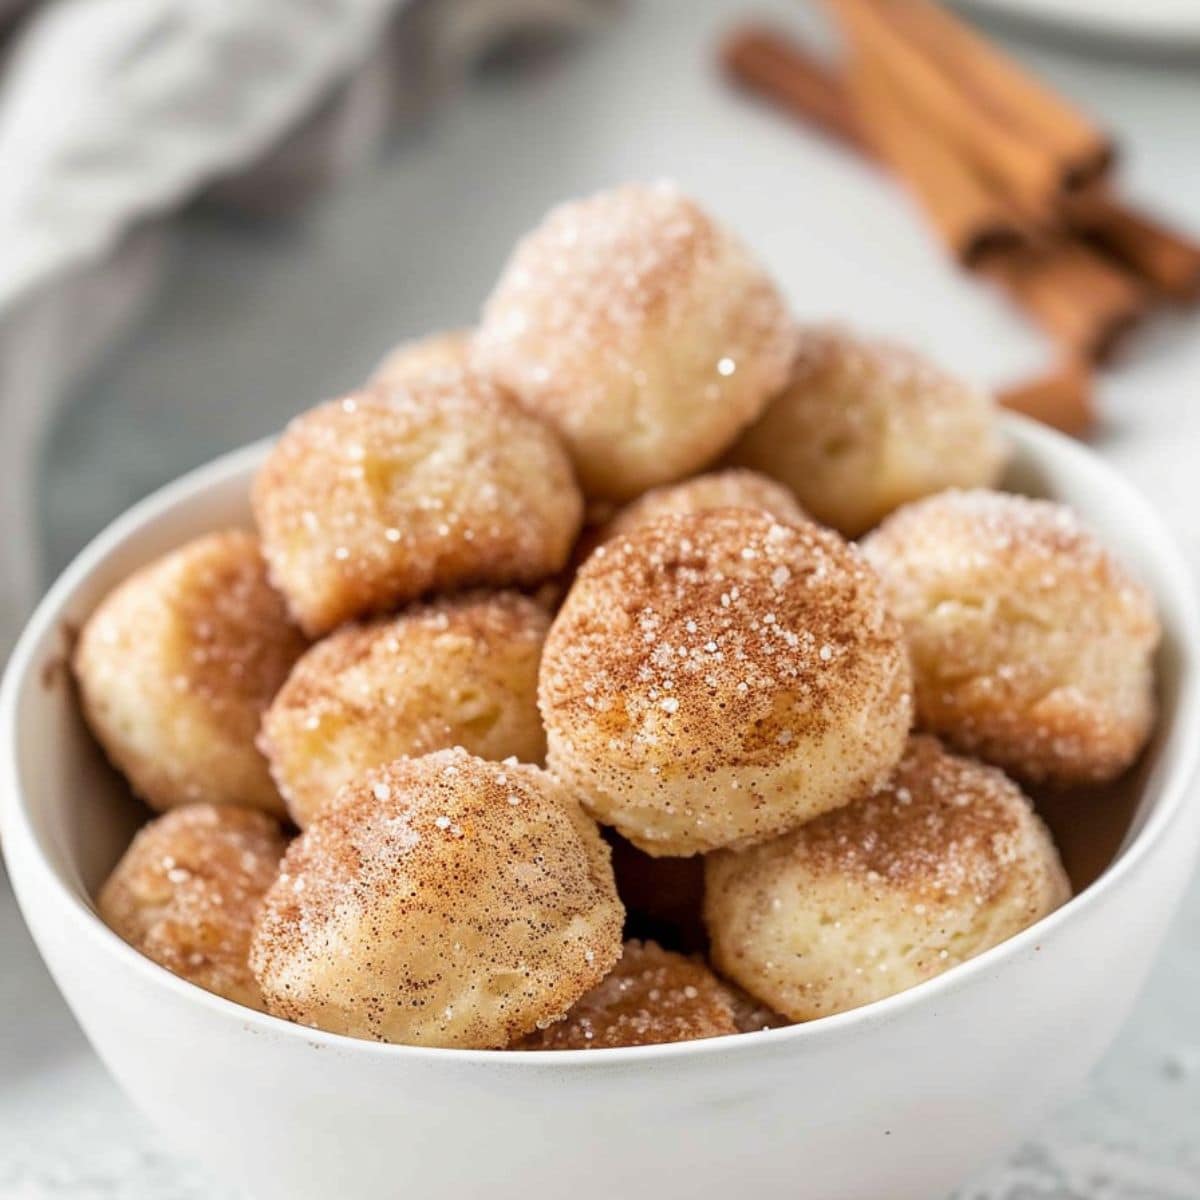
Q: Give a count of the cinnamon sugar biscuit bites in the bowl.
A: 13